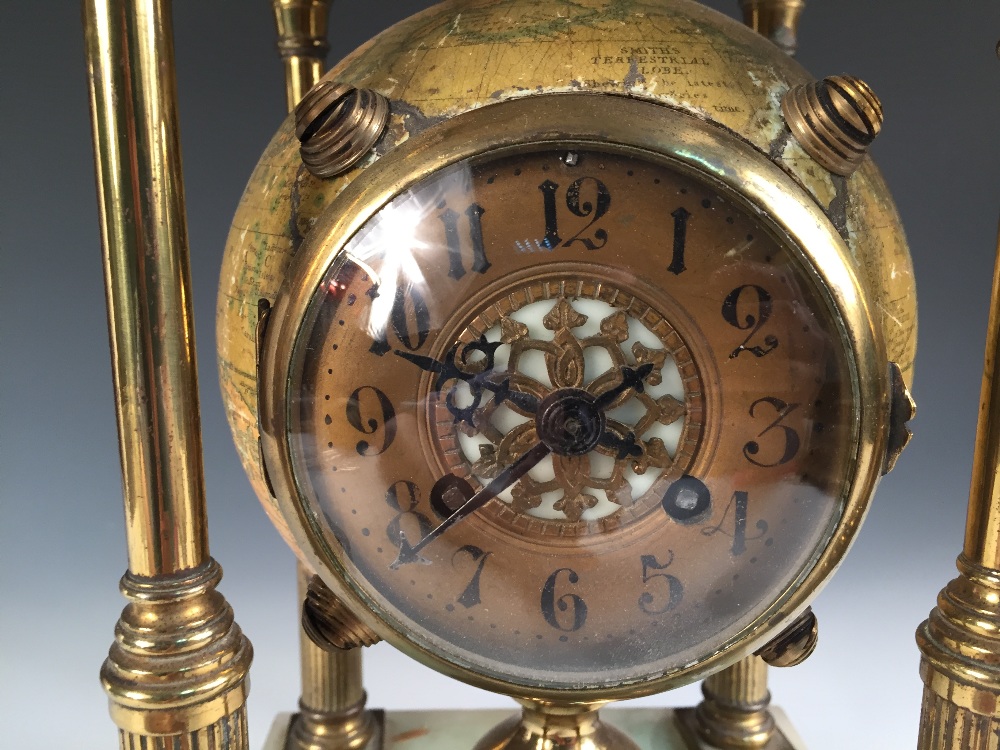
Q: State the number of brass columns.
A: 4